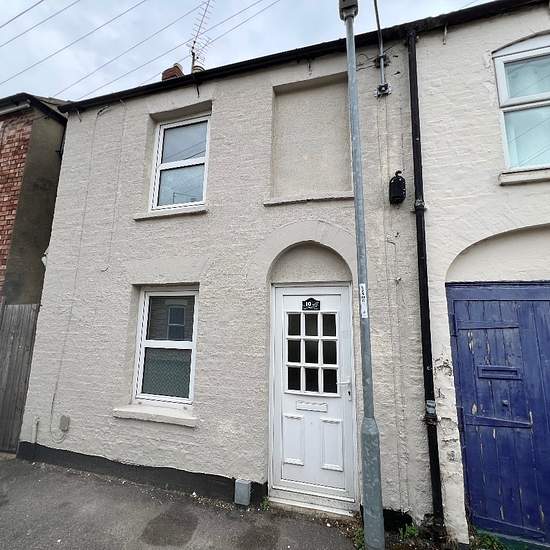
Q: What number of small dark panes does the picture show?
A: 9